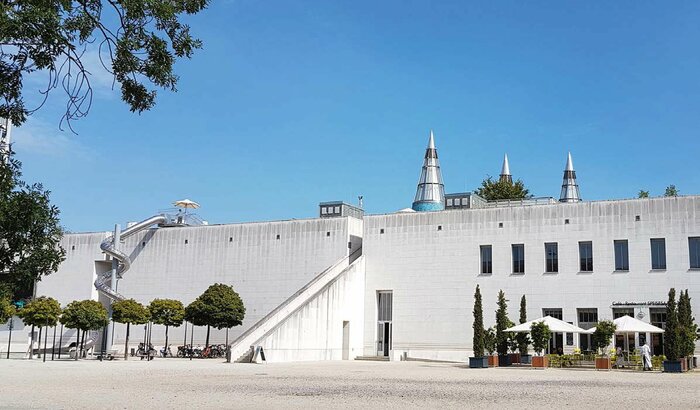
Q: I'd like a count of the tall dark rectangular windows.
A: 7